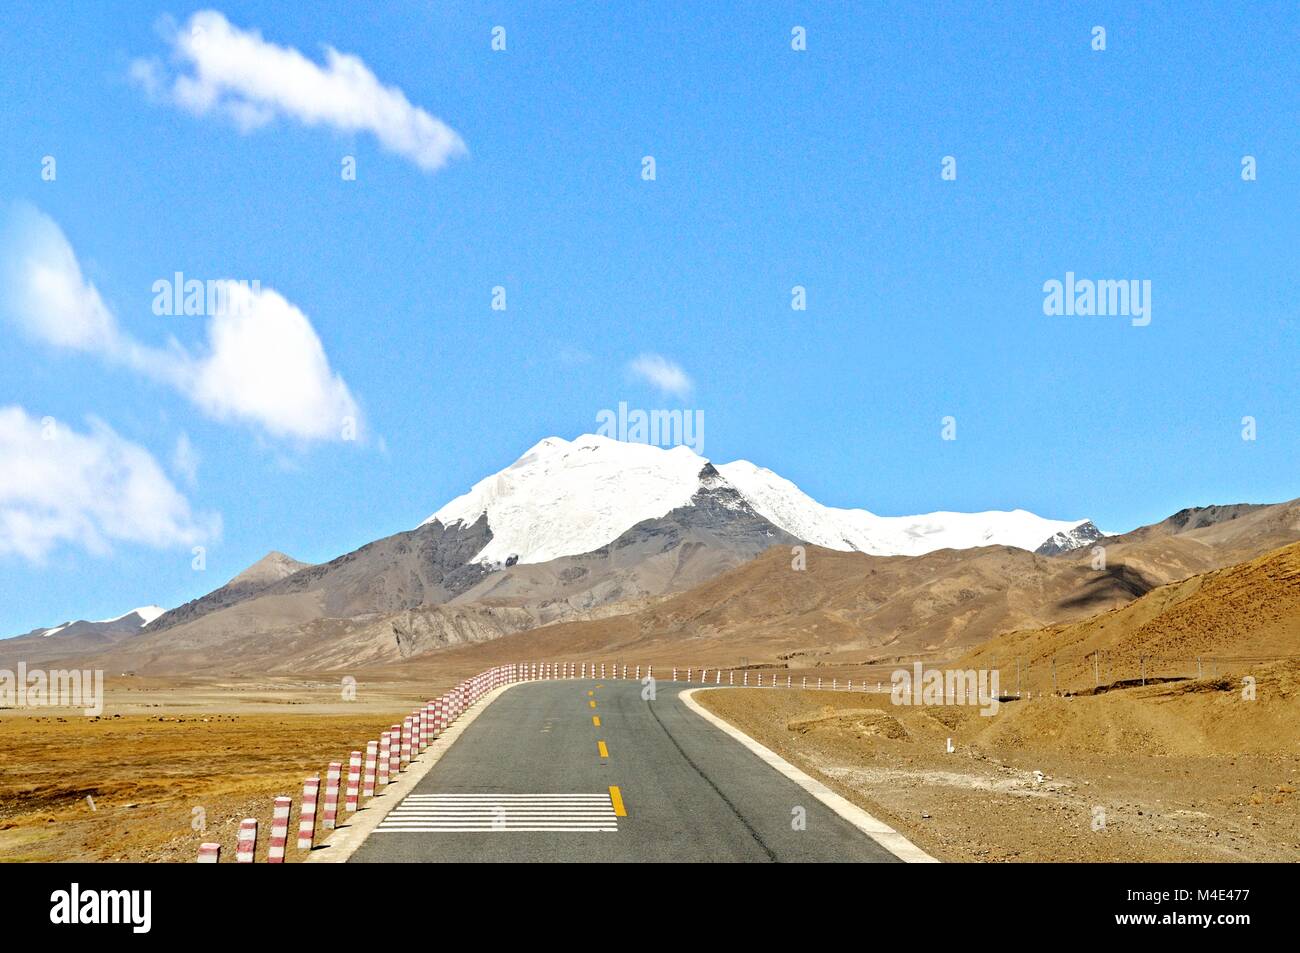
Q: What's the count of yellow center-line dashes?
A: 6